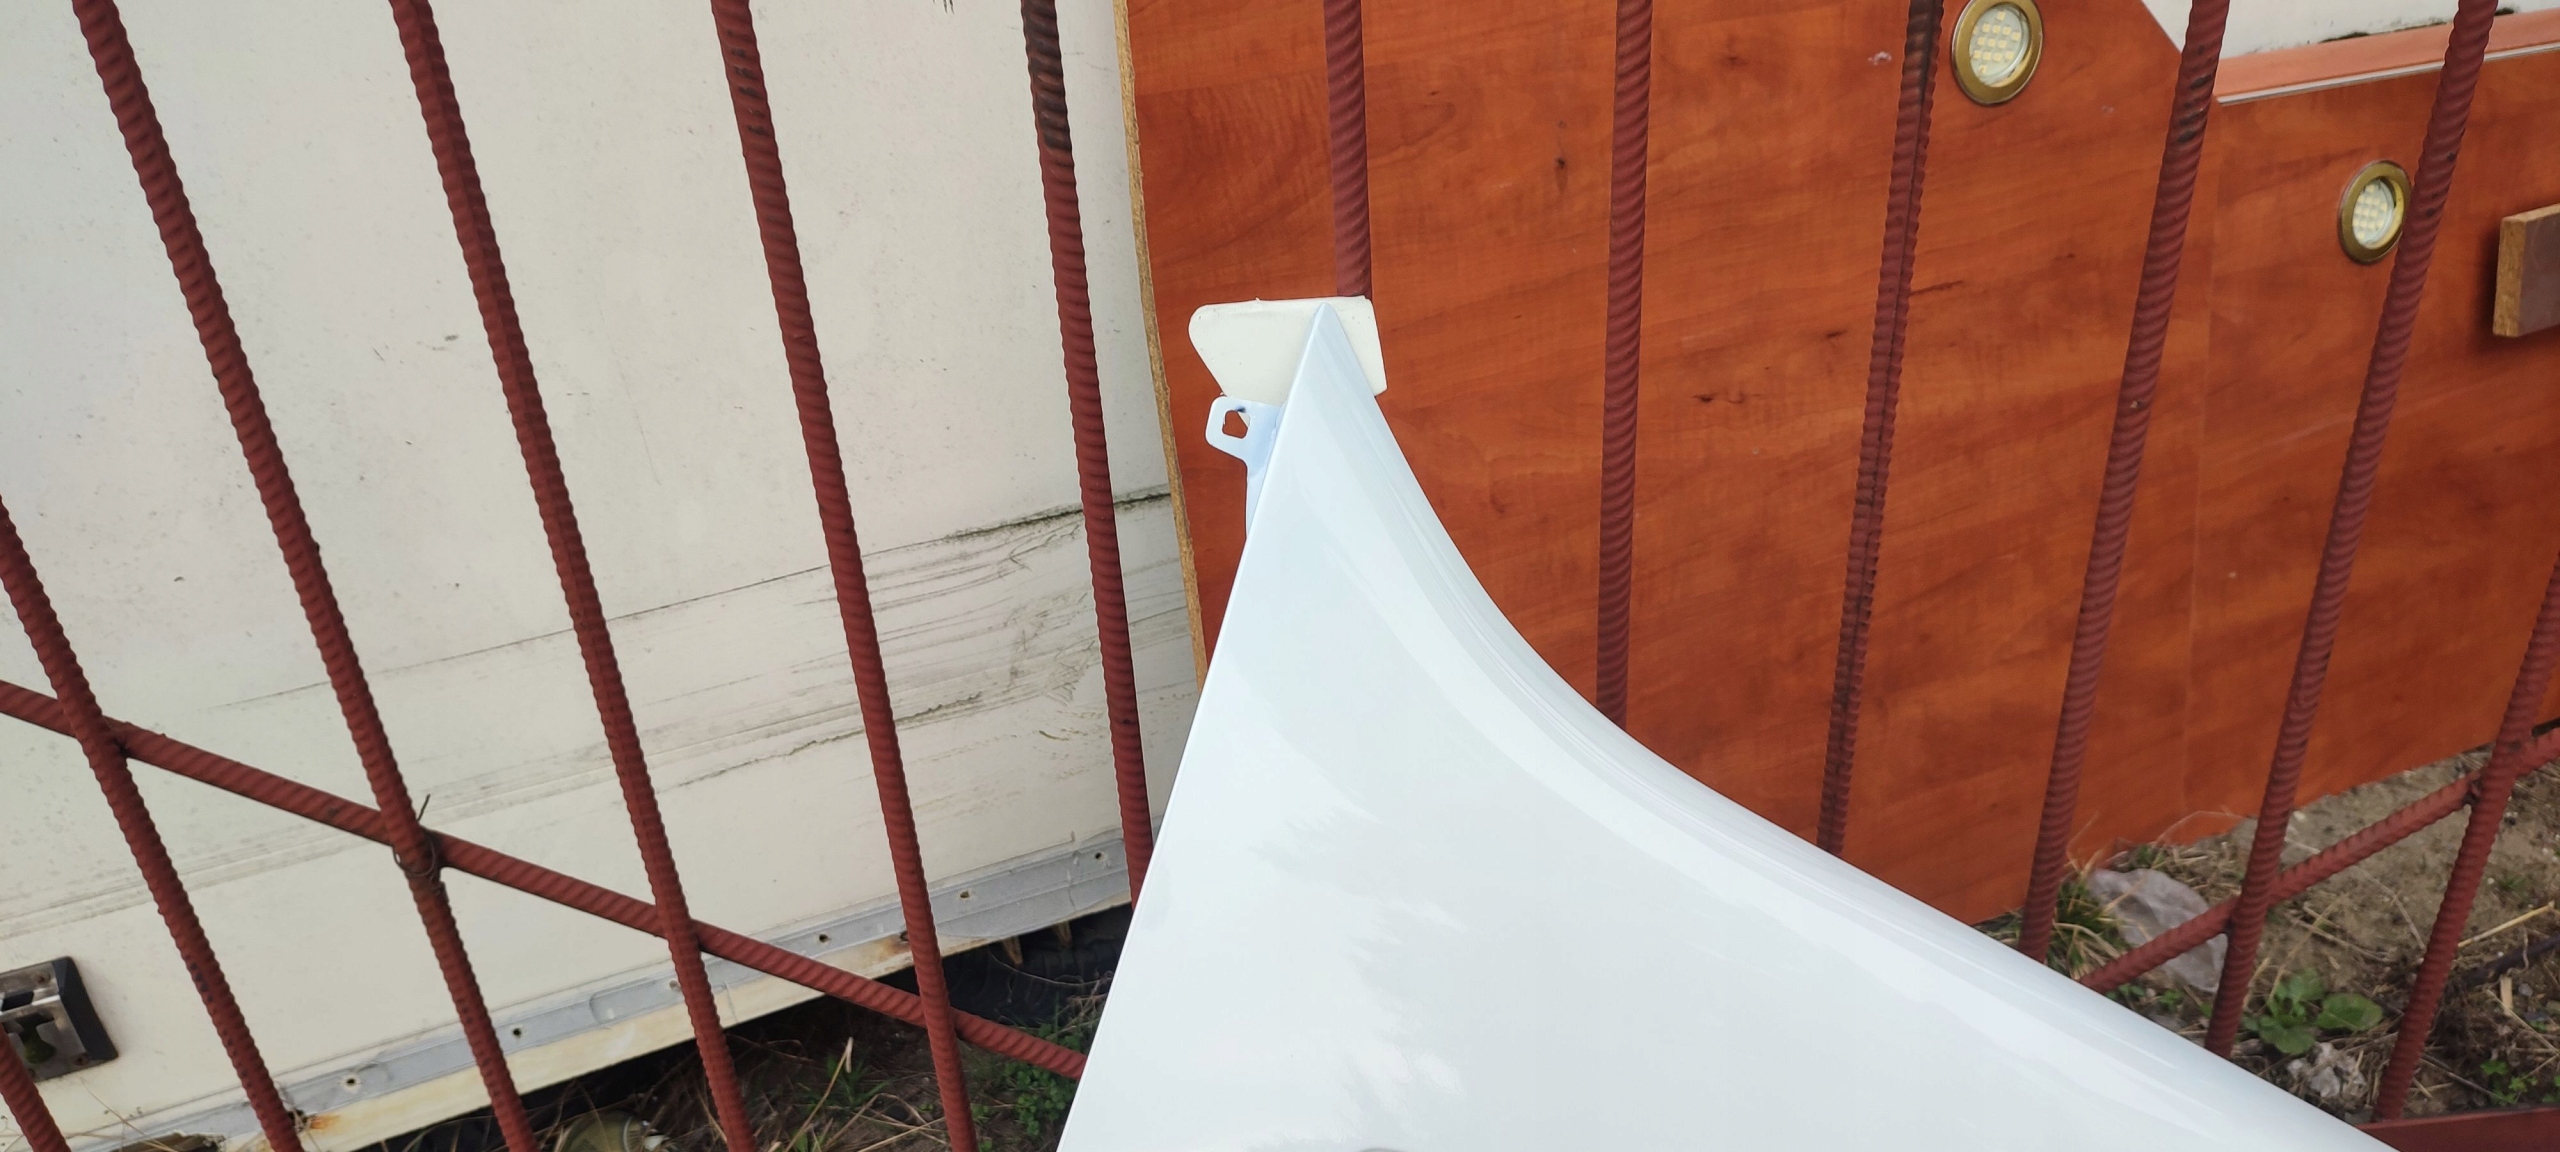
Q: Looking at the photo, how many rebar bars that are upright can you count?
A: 12